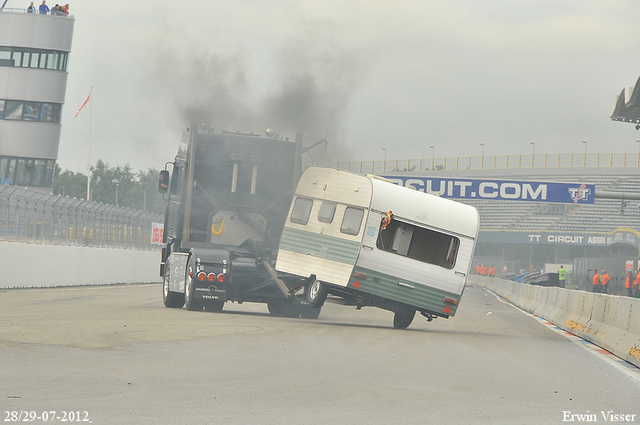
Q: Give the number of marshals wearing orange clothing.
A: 7